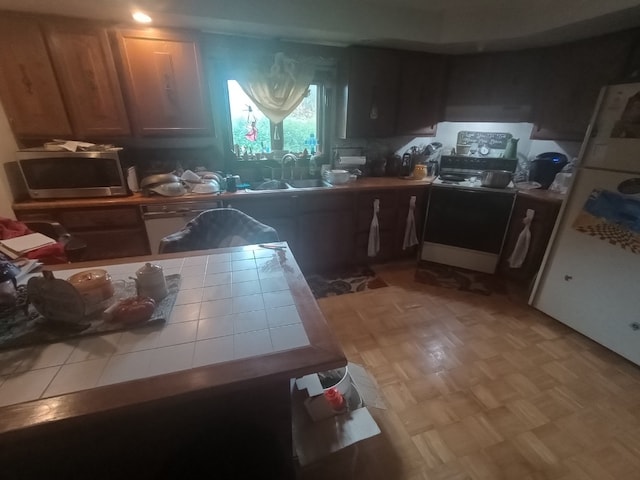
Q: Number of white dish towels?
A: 3